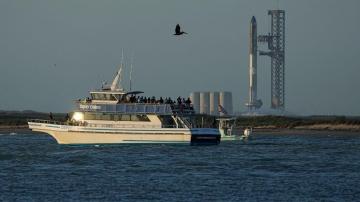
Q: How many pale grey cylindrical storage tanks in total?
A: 4